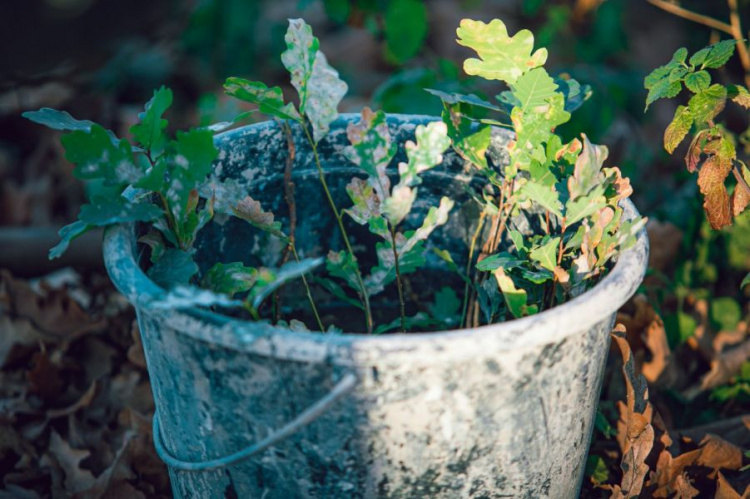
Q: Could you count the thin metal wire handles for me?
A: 1